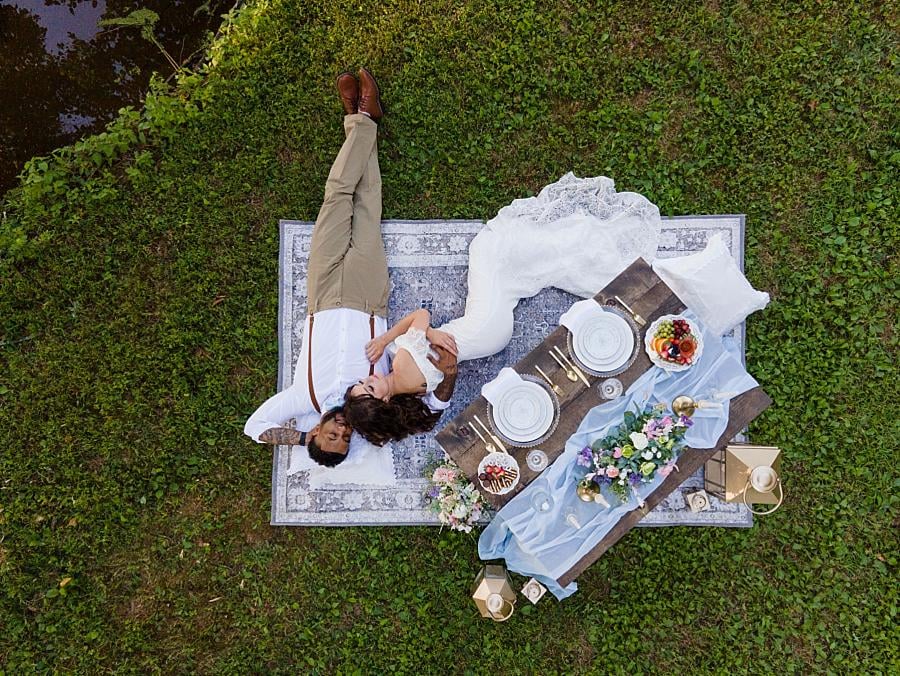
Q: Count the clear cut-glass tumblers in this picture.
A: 2